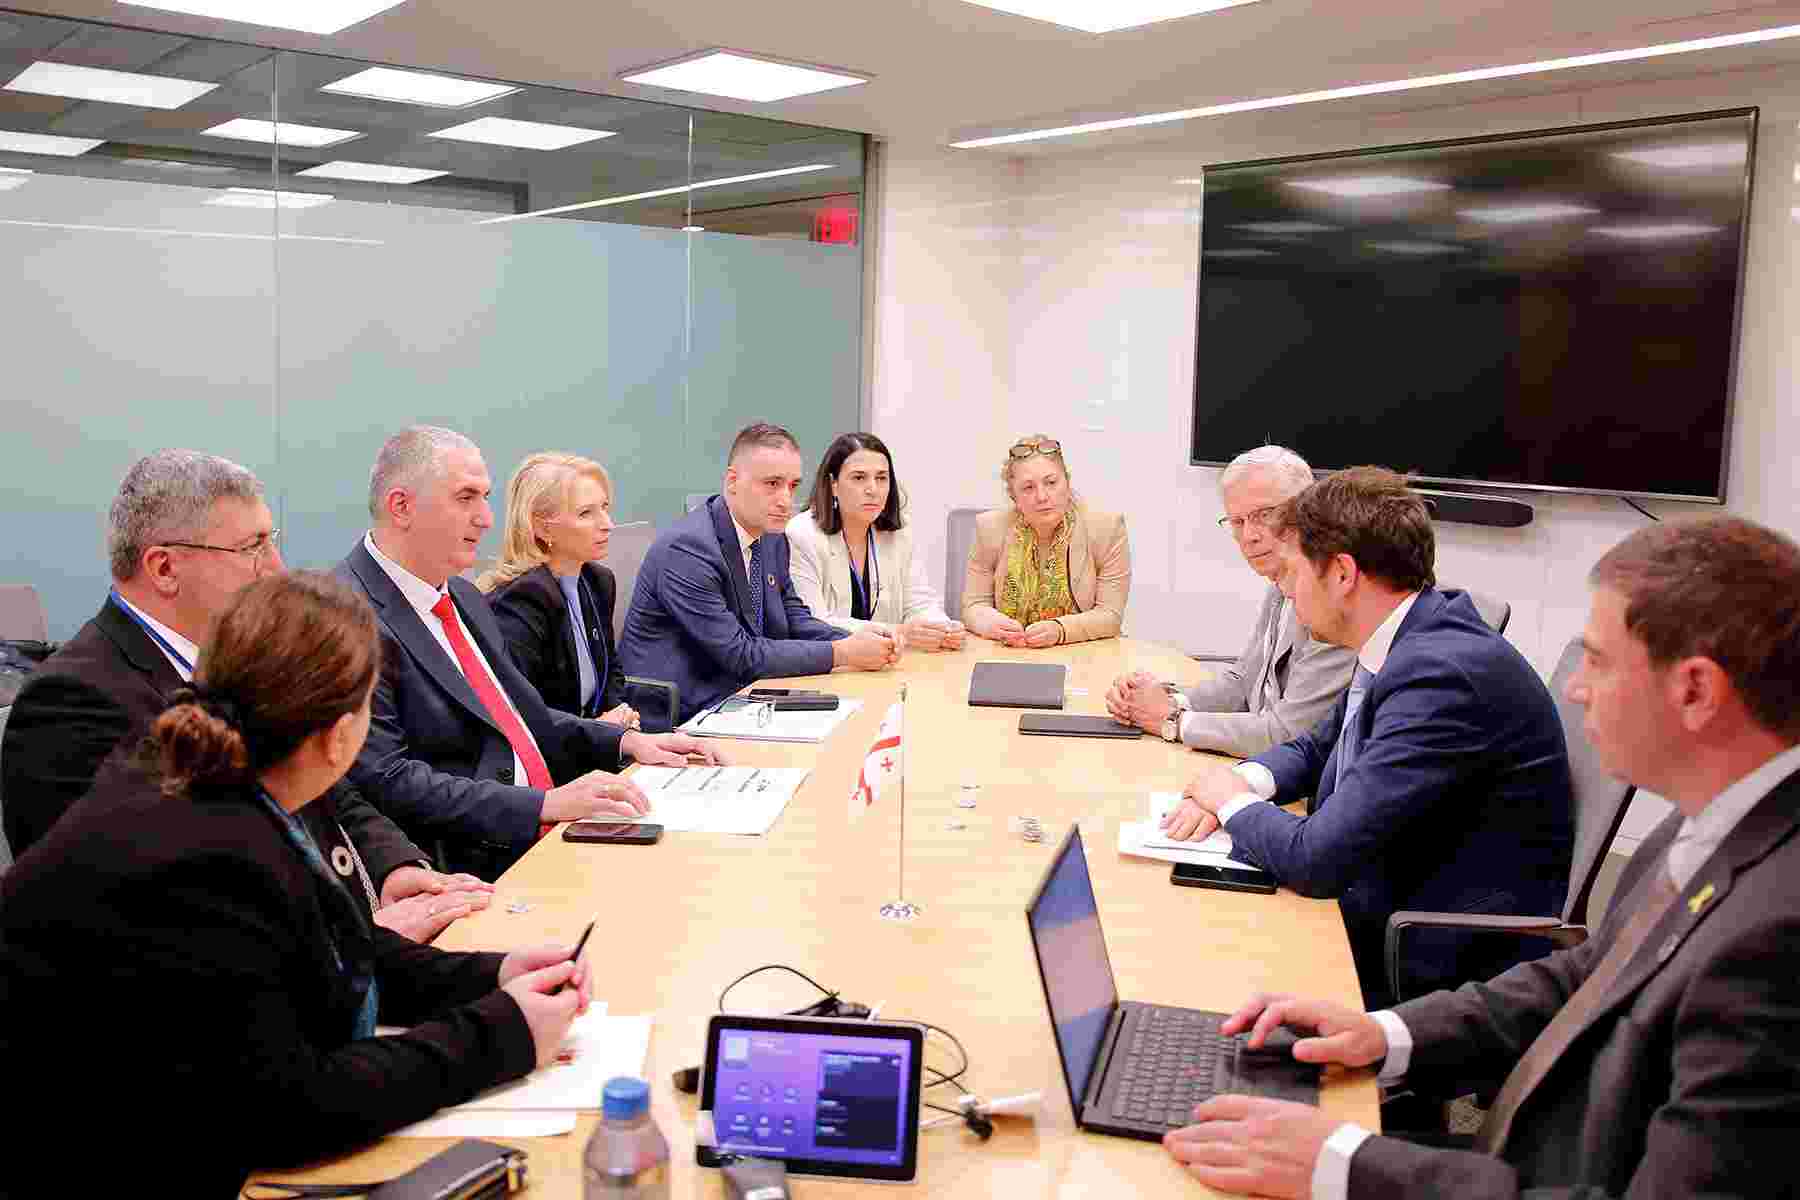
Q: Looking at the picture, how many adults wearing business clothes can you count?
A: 10